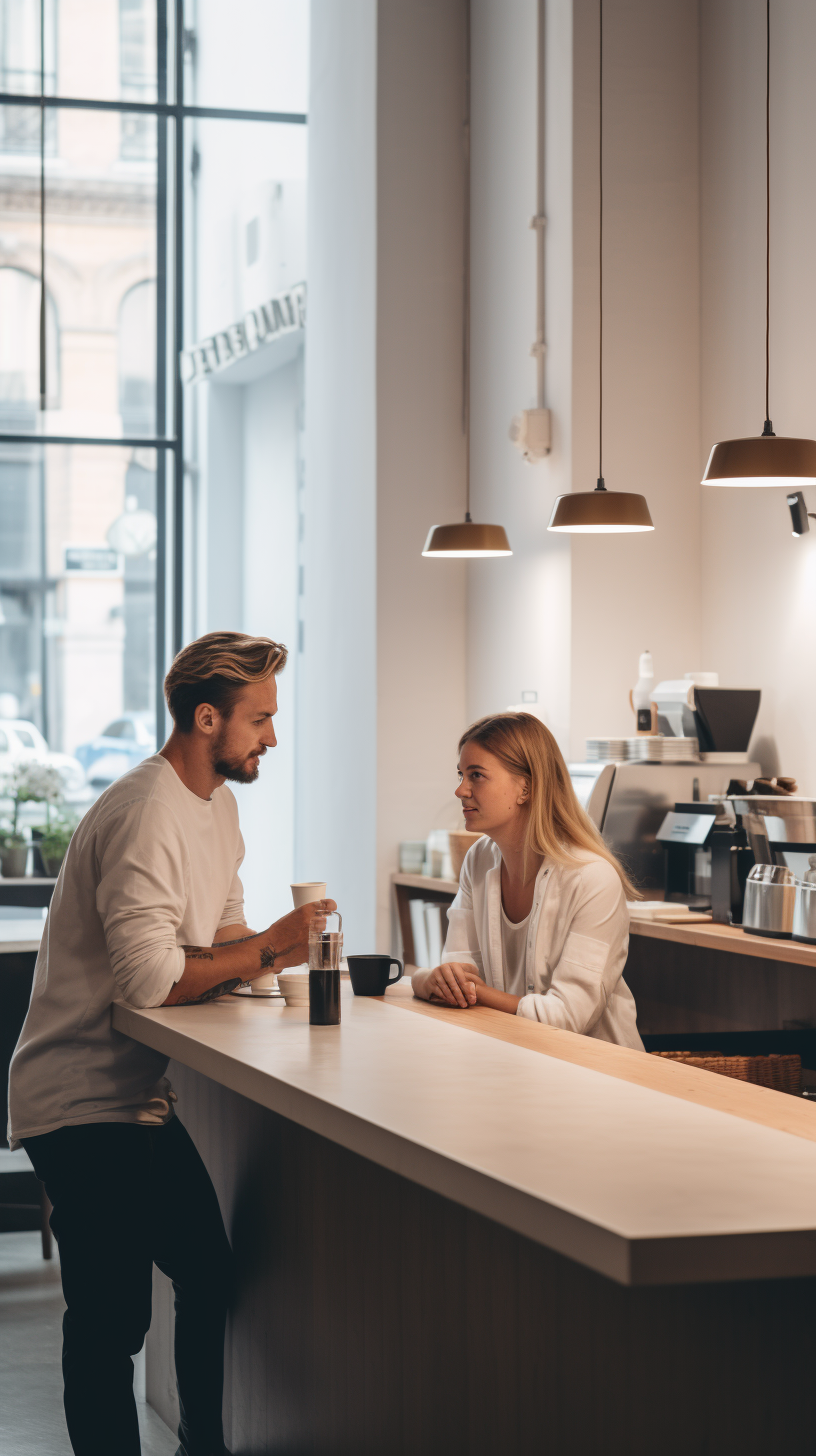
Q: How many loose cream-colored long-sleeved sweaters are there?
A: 1